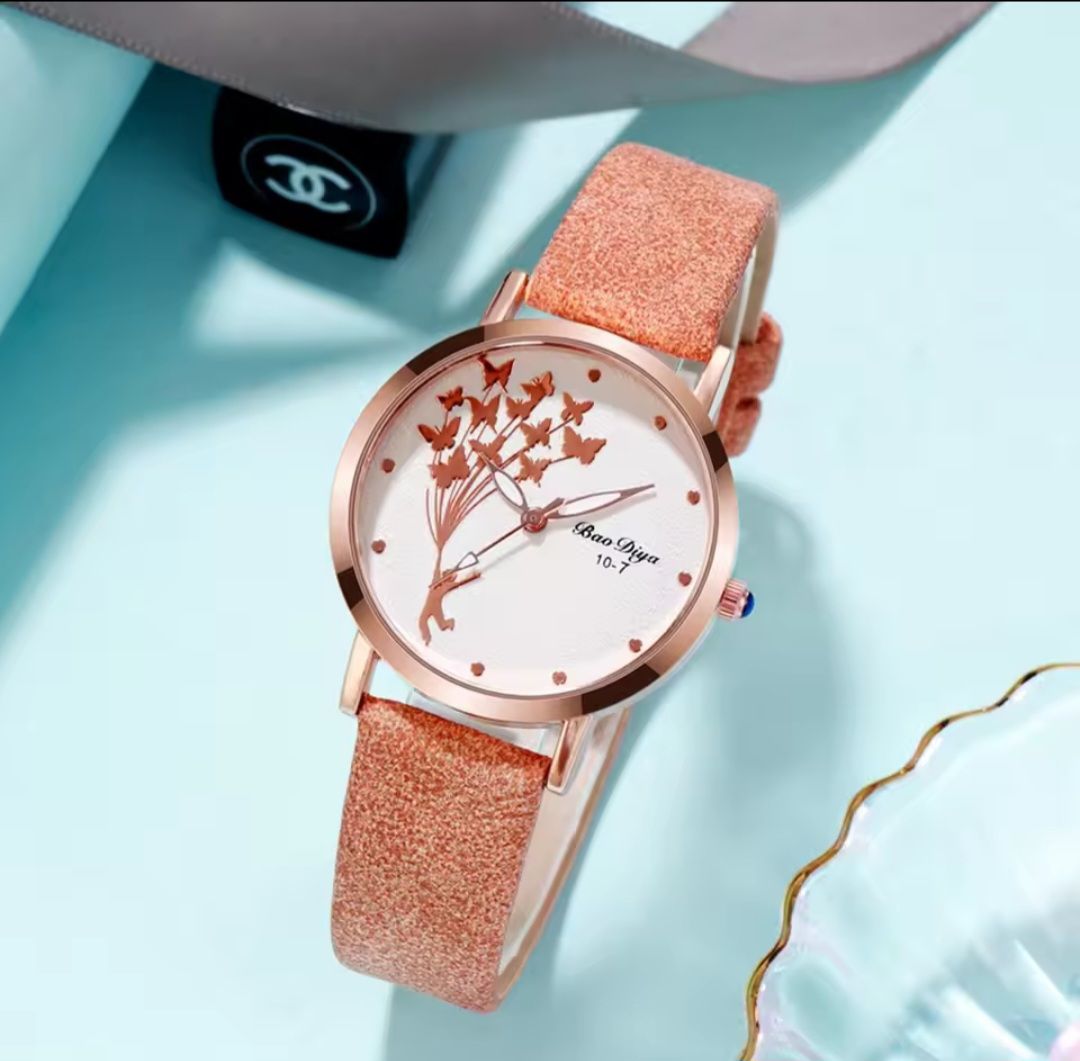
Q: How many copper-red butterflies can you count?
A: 12